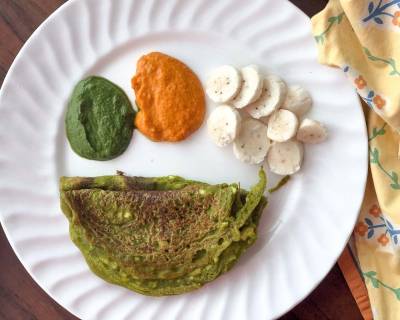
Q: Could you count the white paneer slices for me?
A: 9